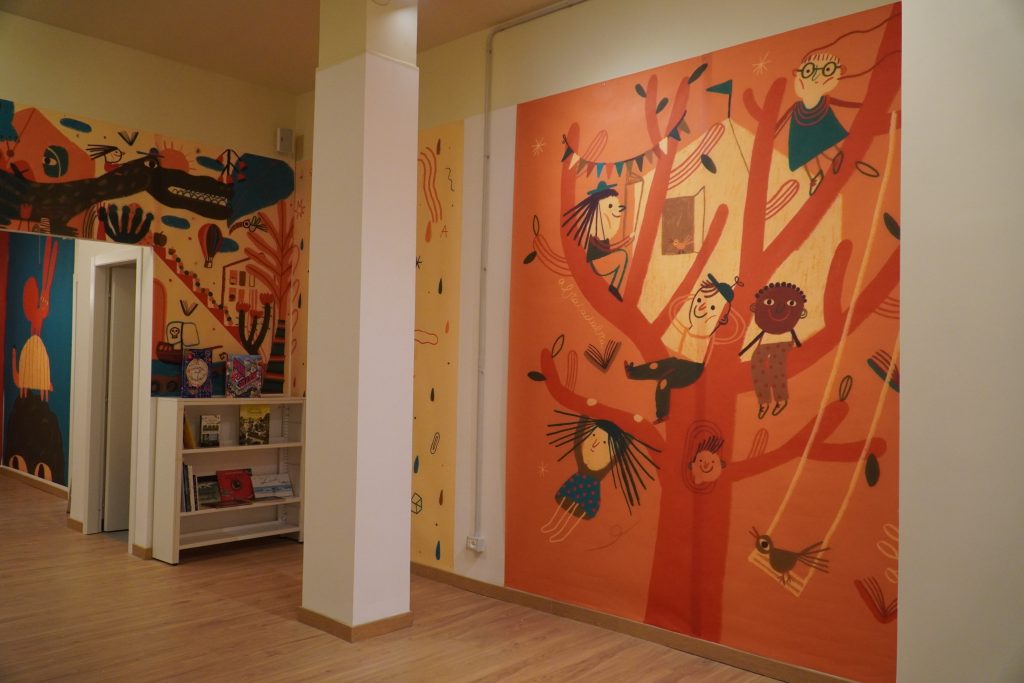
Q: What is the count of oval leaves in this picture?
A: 12